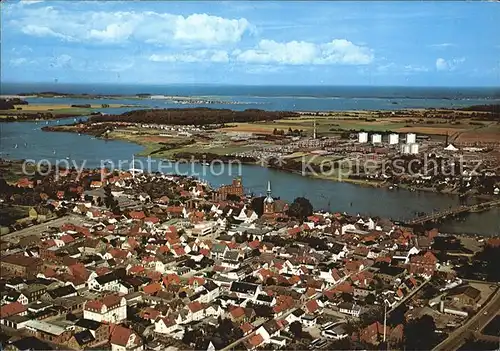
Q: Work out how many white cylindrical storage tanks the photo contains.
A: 6